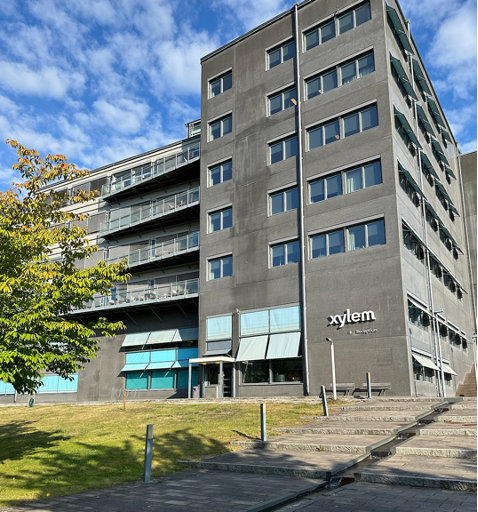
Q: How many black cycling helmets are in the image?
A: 0